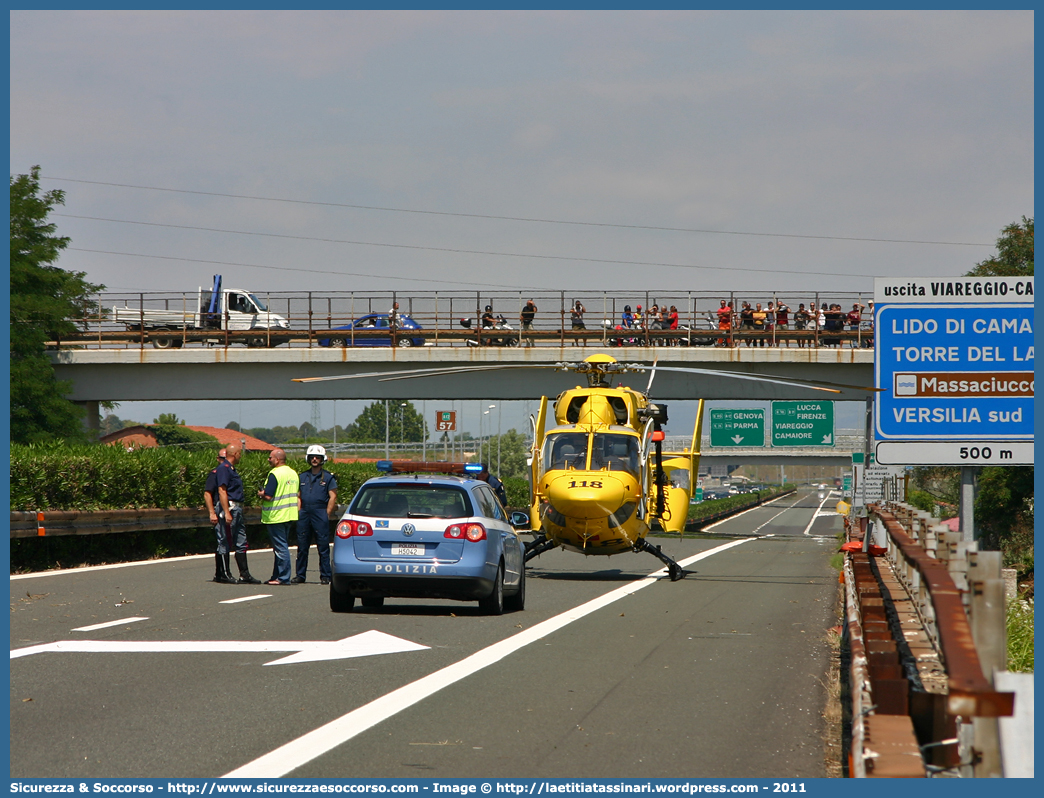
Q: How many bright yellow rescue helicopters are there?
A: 1